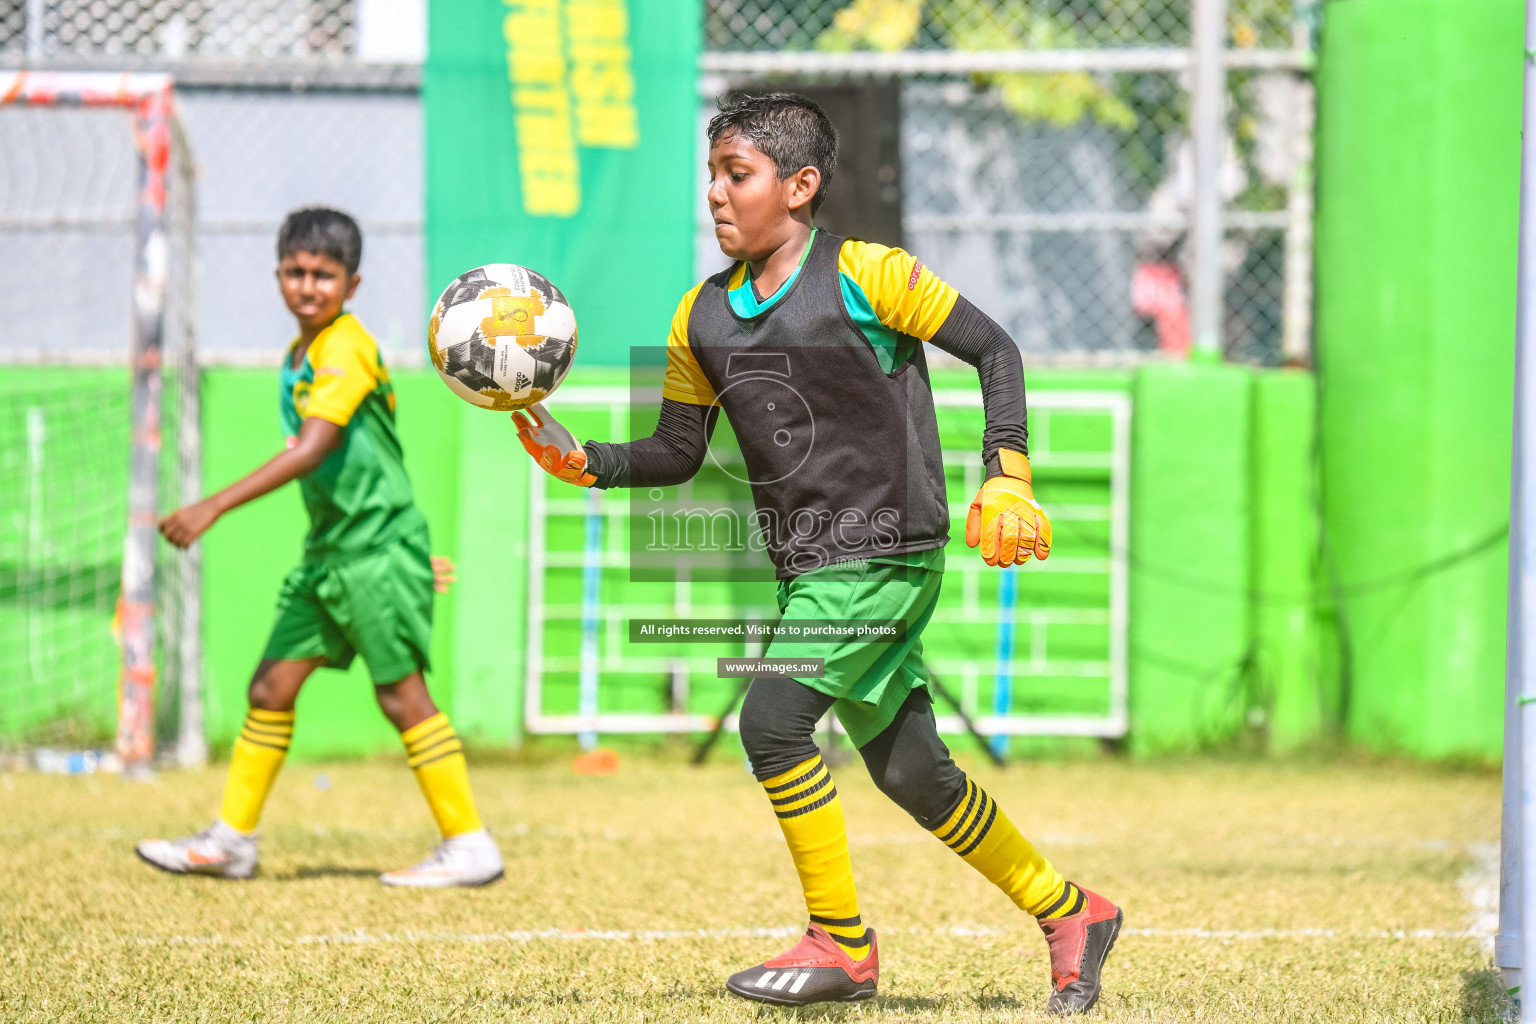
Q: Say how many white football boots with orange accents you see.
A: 2